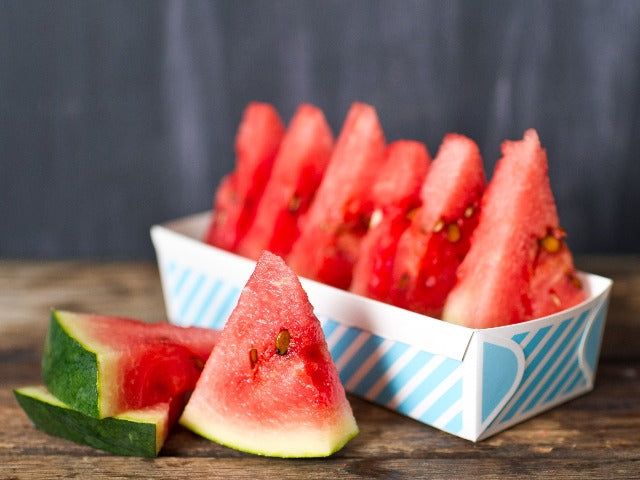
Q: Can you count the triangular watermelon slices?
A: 9